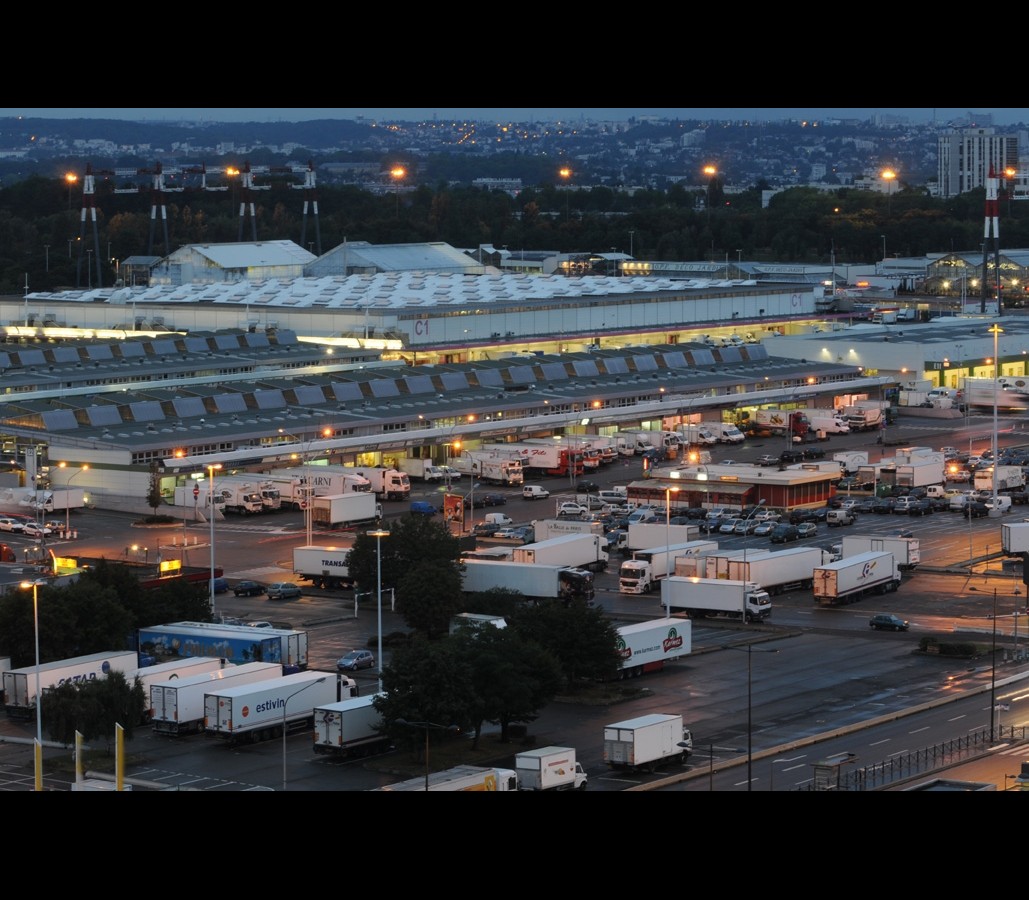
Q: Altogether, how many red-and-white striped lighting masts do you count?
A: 5